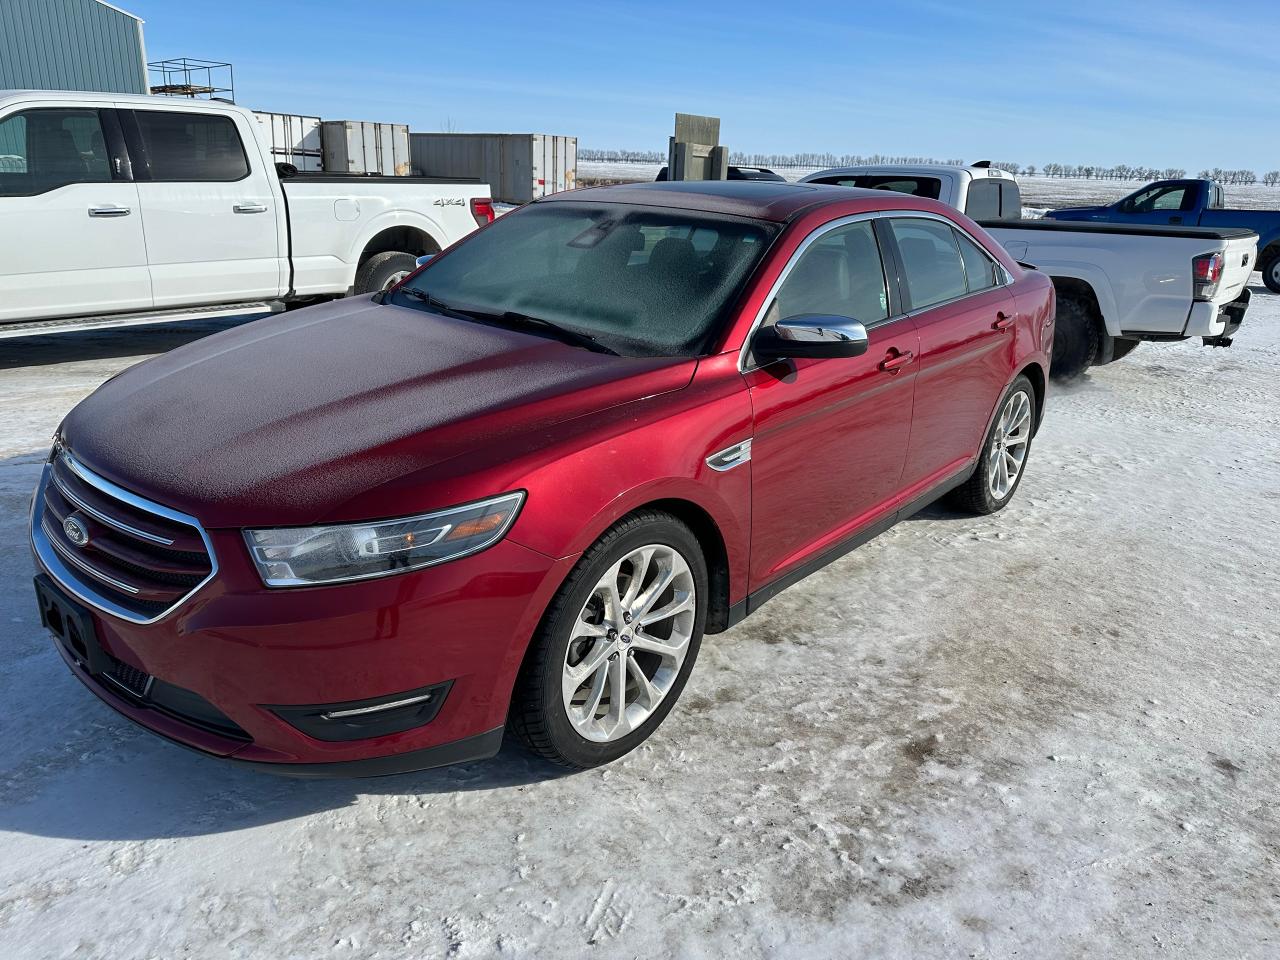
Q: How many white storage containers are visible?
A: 3